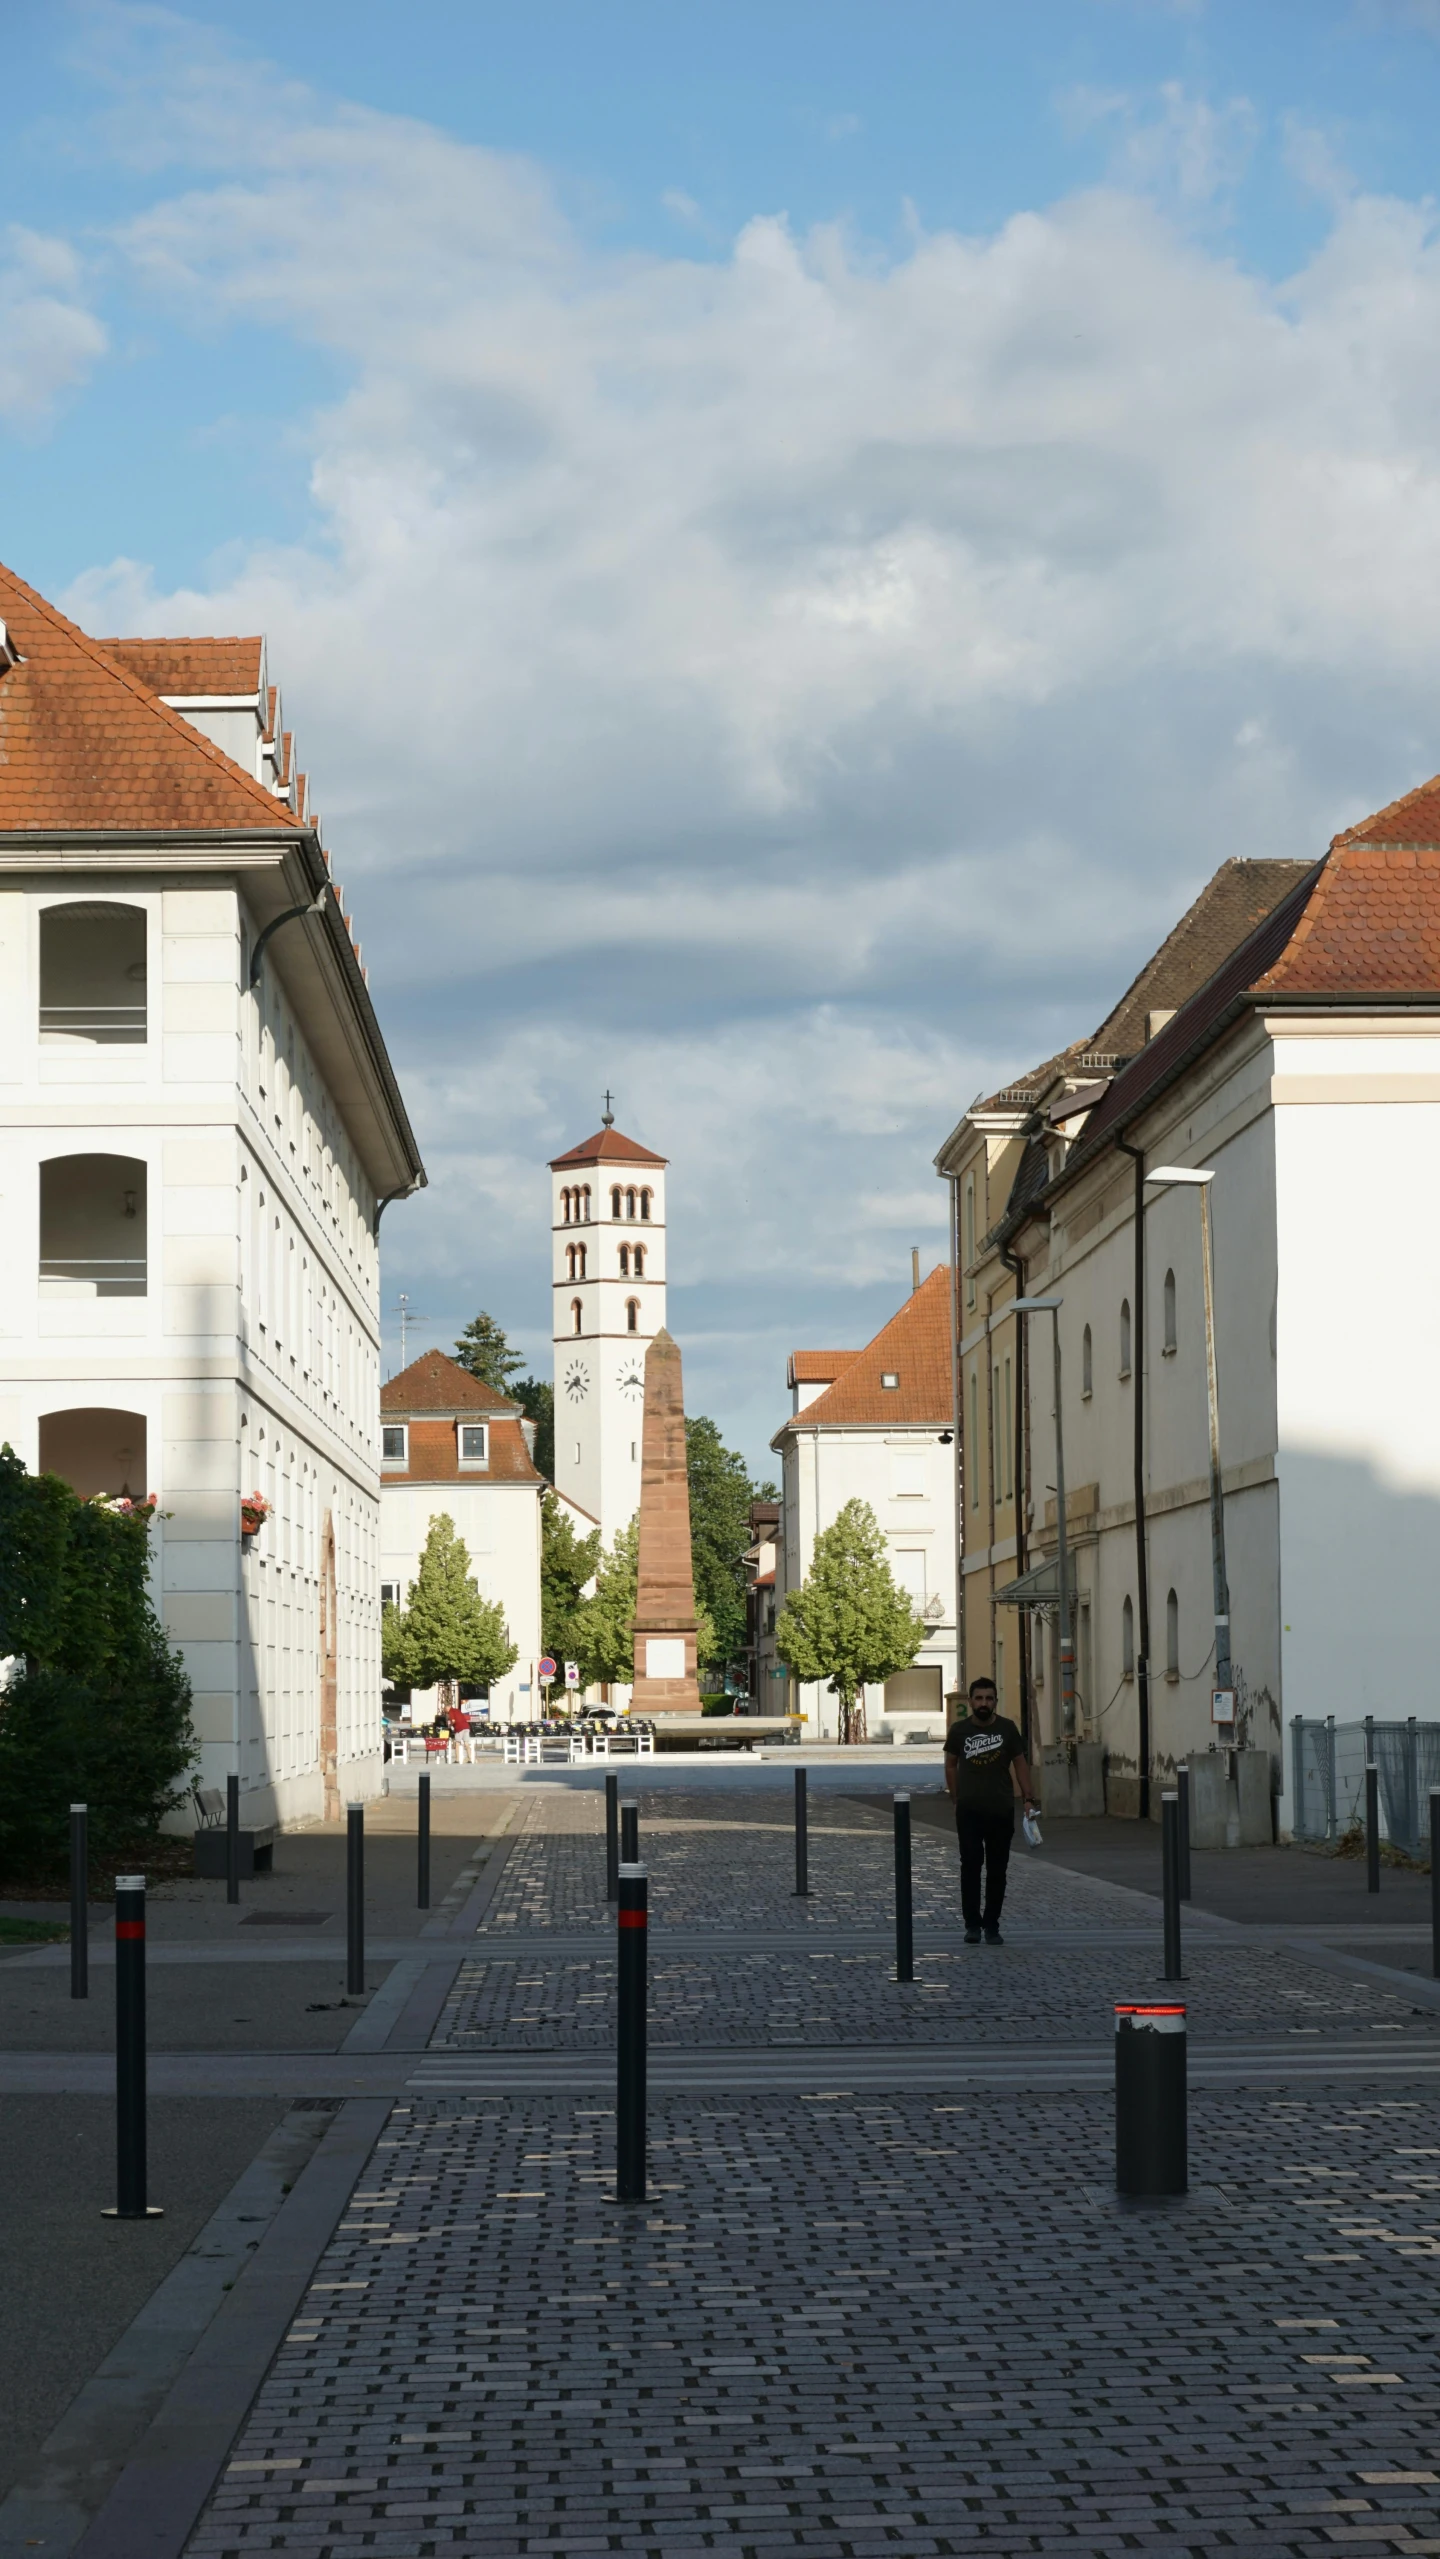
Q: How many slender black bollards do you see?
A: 14